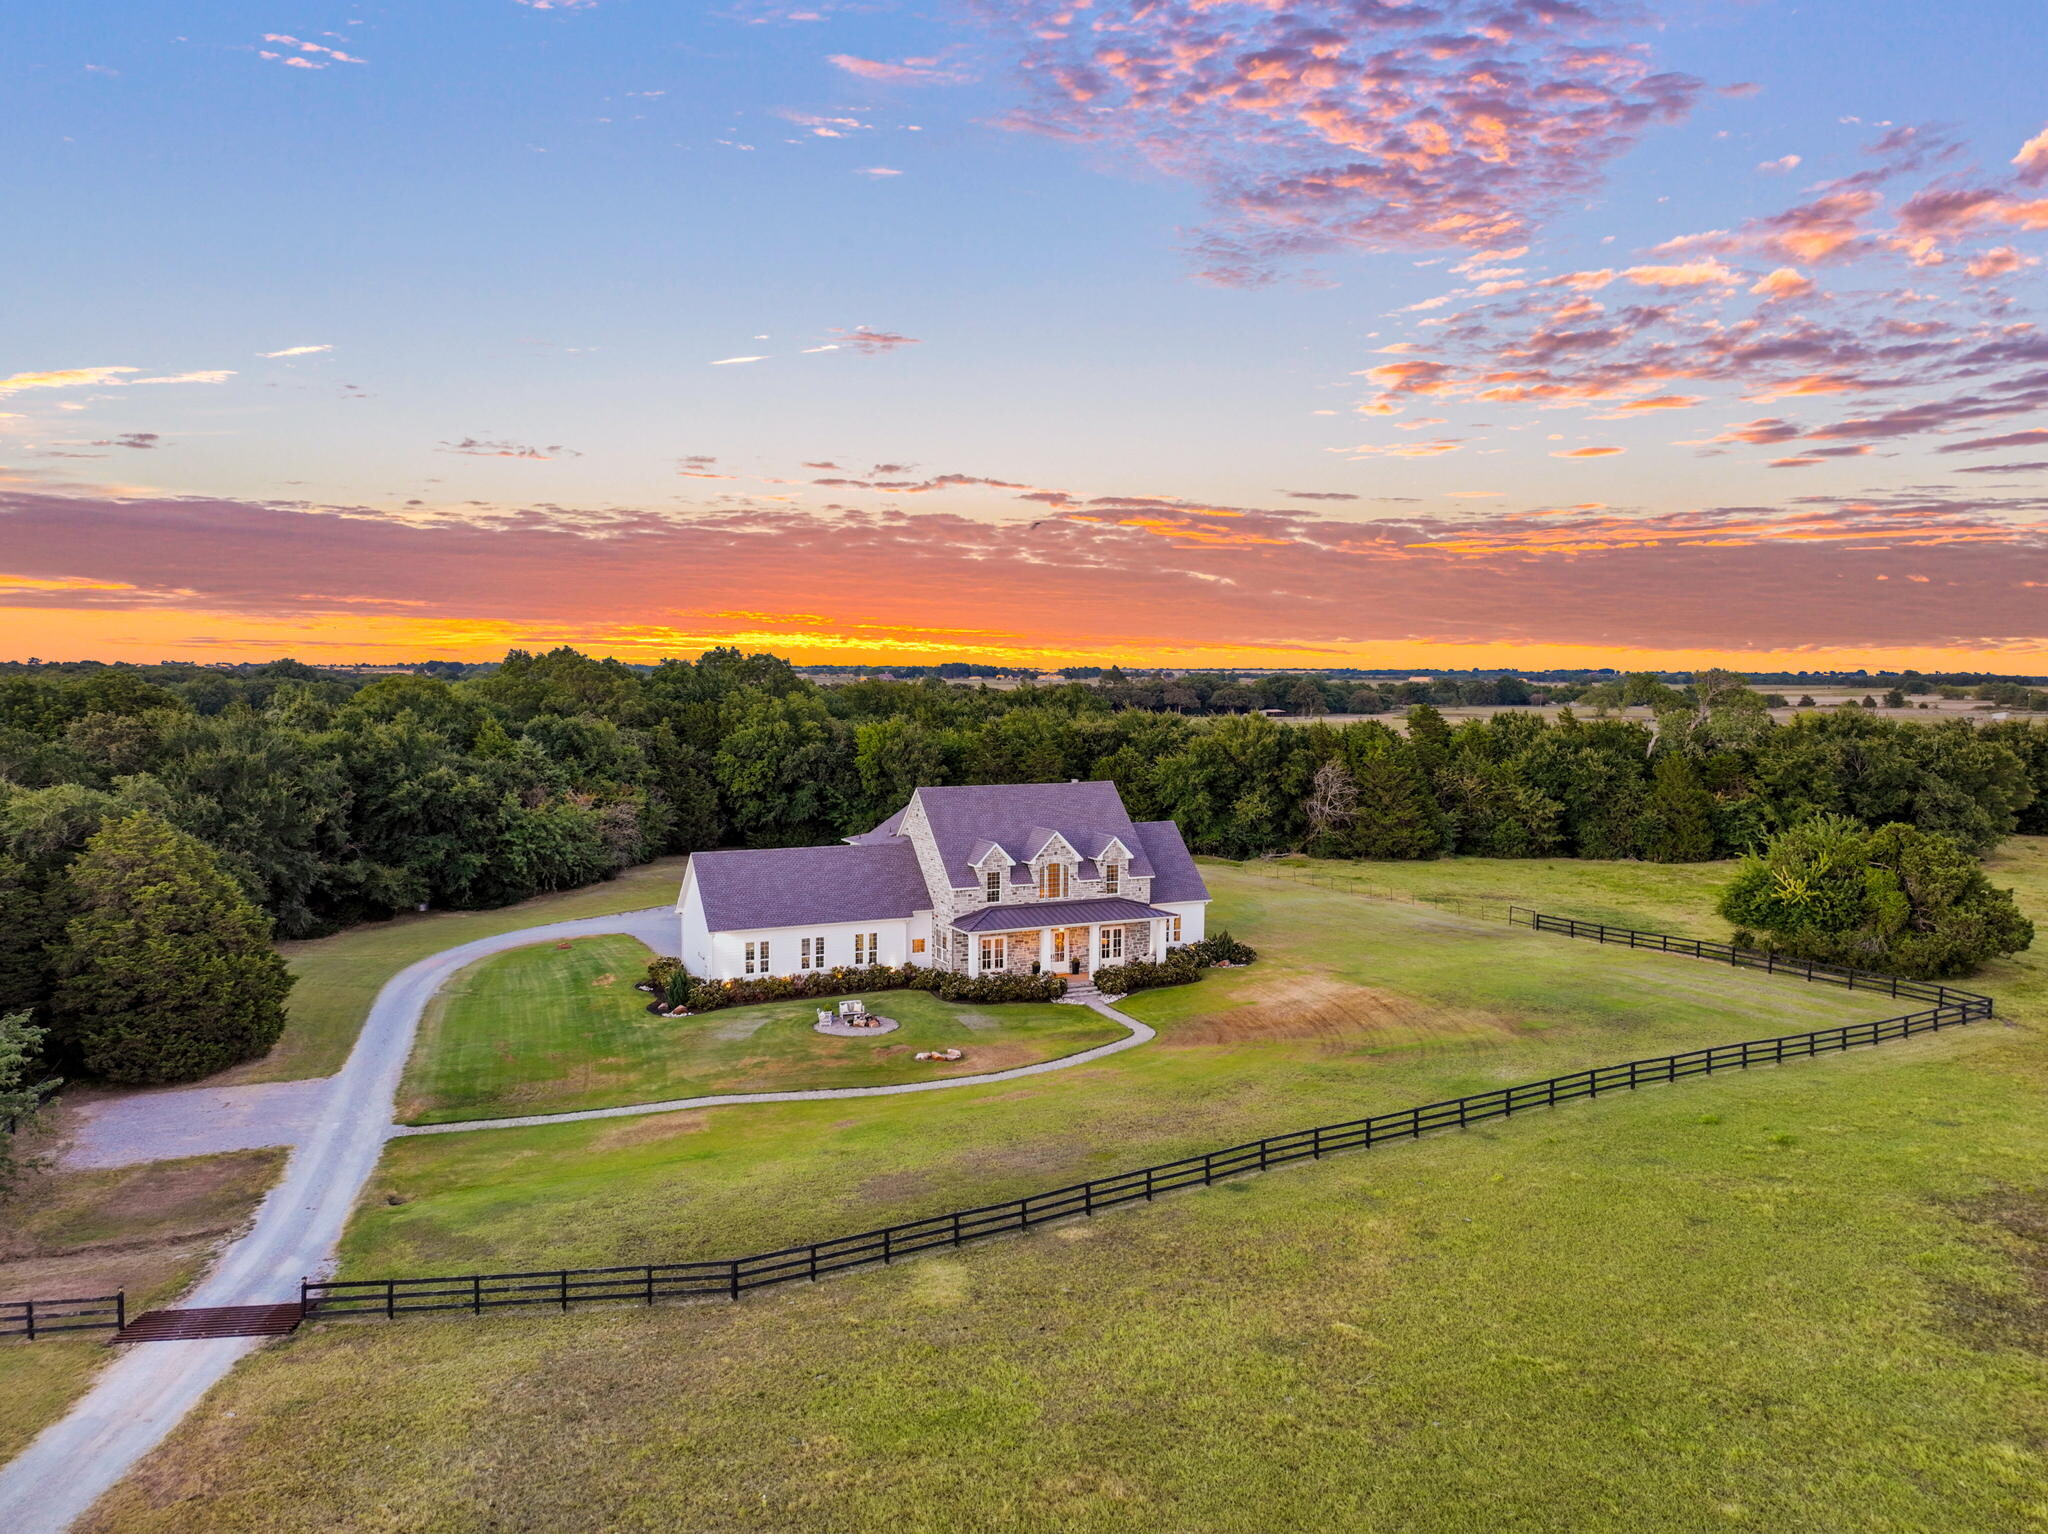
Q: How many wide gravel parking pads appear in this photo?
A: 1